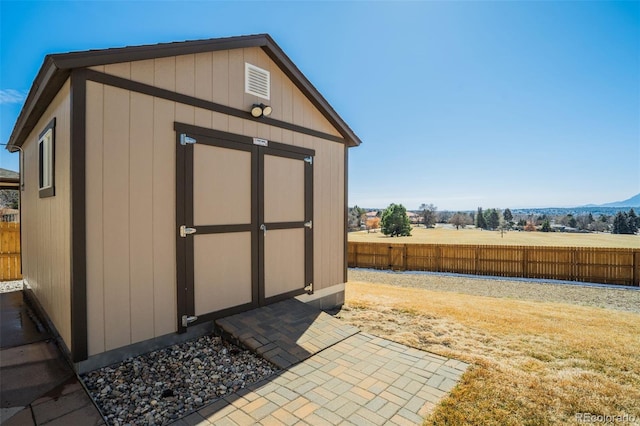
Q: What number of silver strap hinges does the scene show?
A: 6